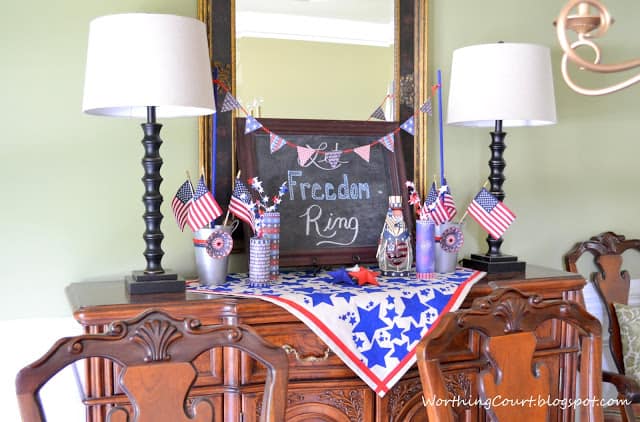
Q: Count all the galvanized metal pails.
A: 2